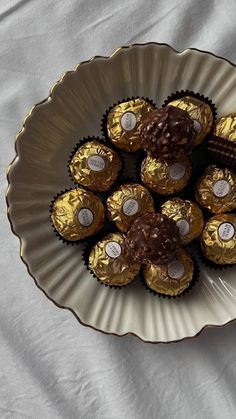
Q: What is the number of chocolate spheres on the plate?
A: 14